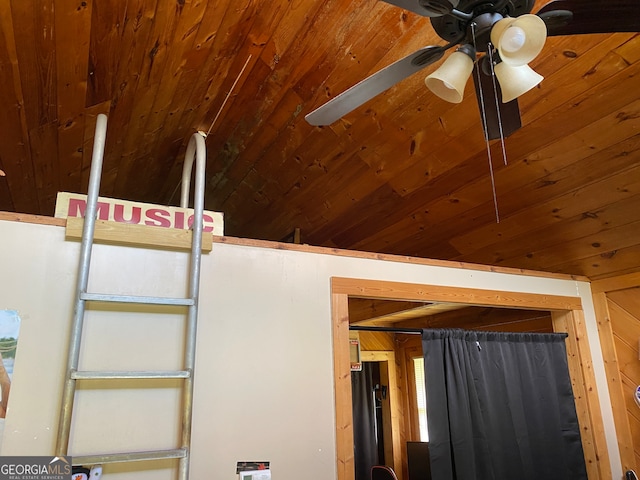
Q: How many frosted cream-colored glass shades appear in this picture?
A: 3